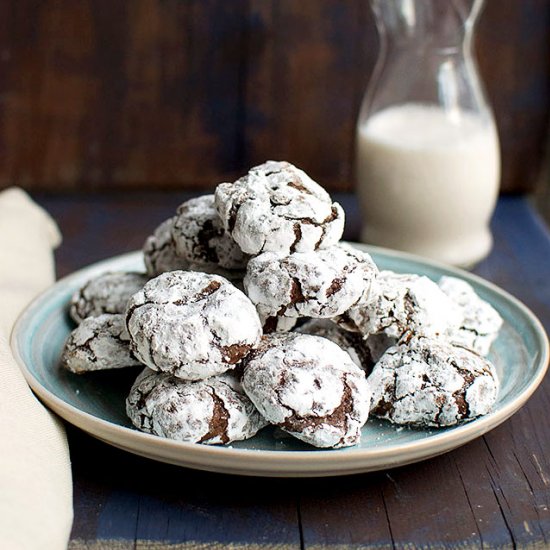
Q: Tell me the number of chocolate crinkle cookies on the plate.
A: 13